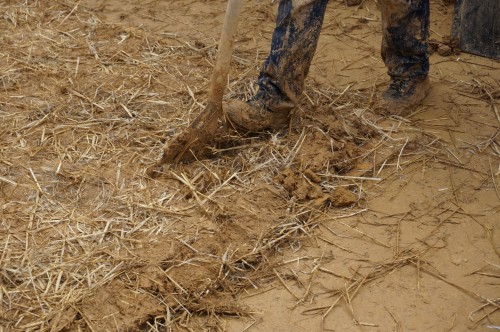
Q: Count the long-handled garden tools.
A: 1